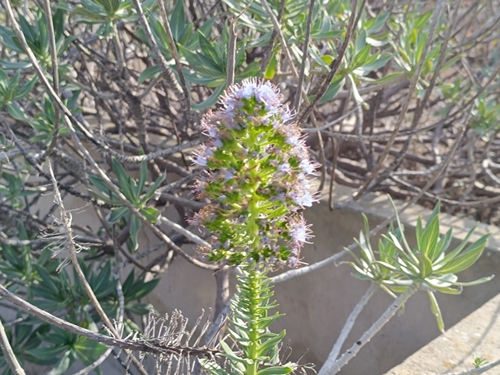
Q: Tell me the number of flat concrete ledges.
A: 2